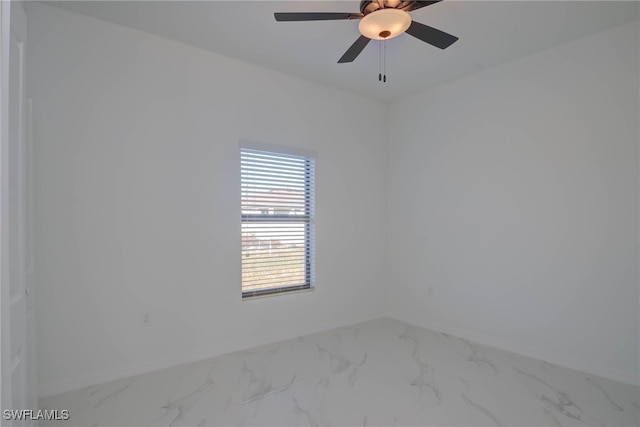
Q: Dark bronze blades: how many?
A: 4